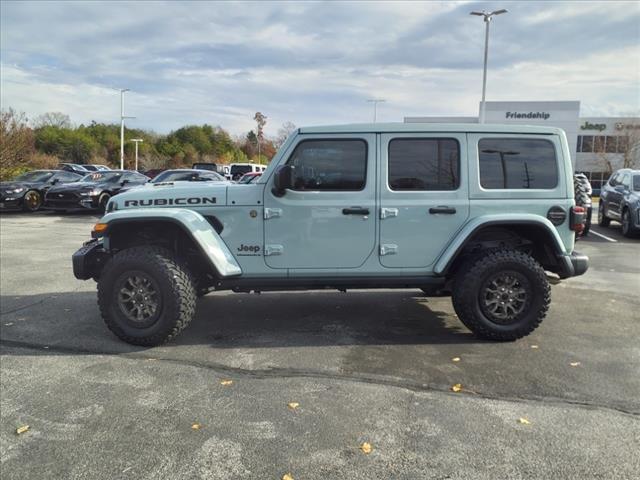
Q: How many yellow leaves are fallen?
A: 11